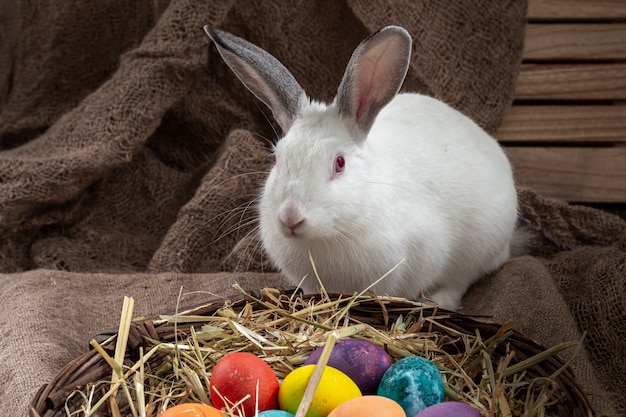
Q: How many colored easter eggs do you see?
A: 8